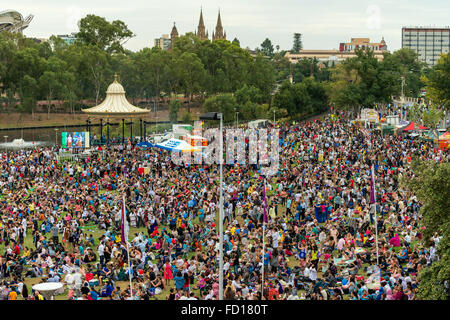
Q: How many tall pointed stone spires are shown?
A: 2